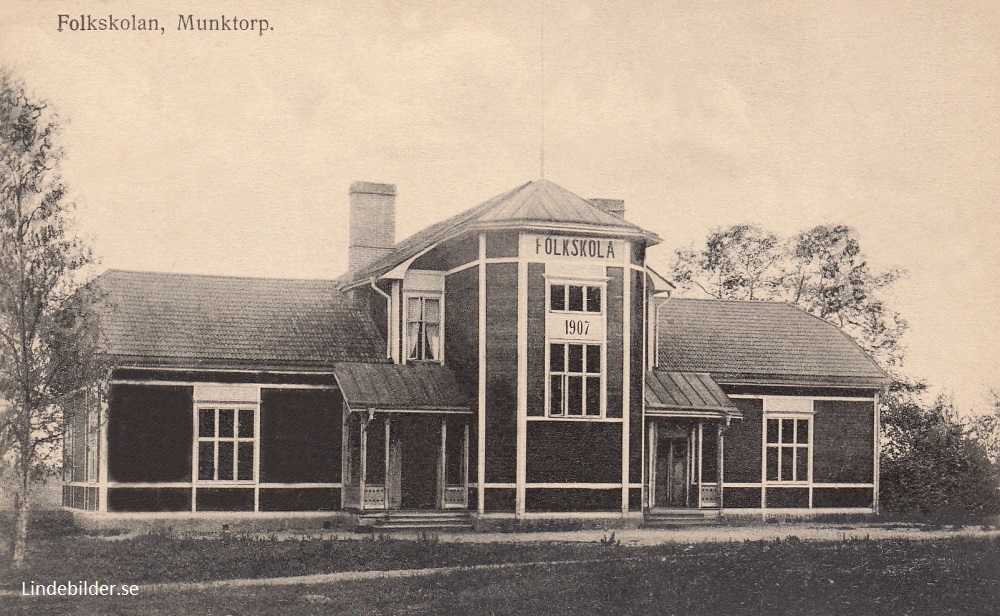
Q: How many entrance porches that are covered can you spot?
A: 2